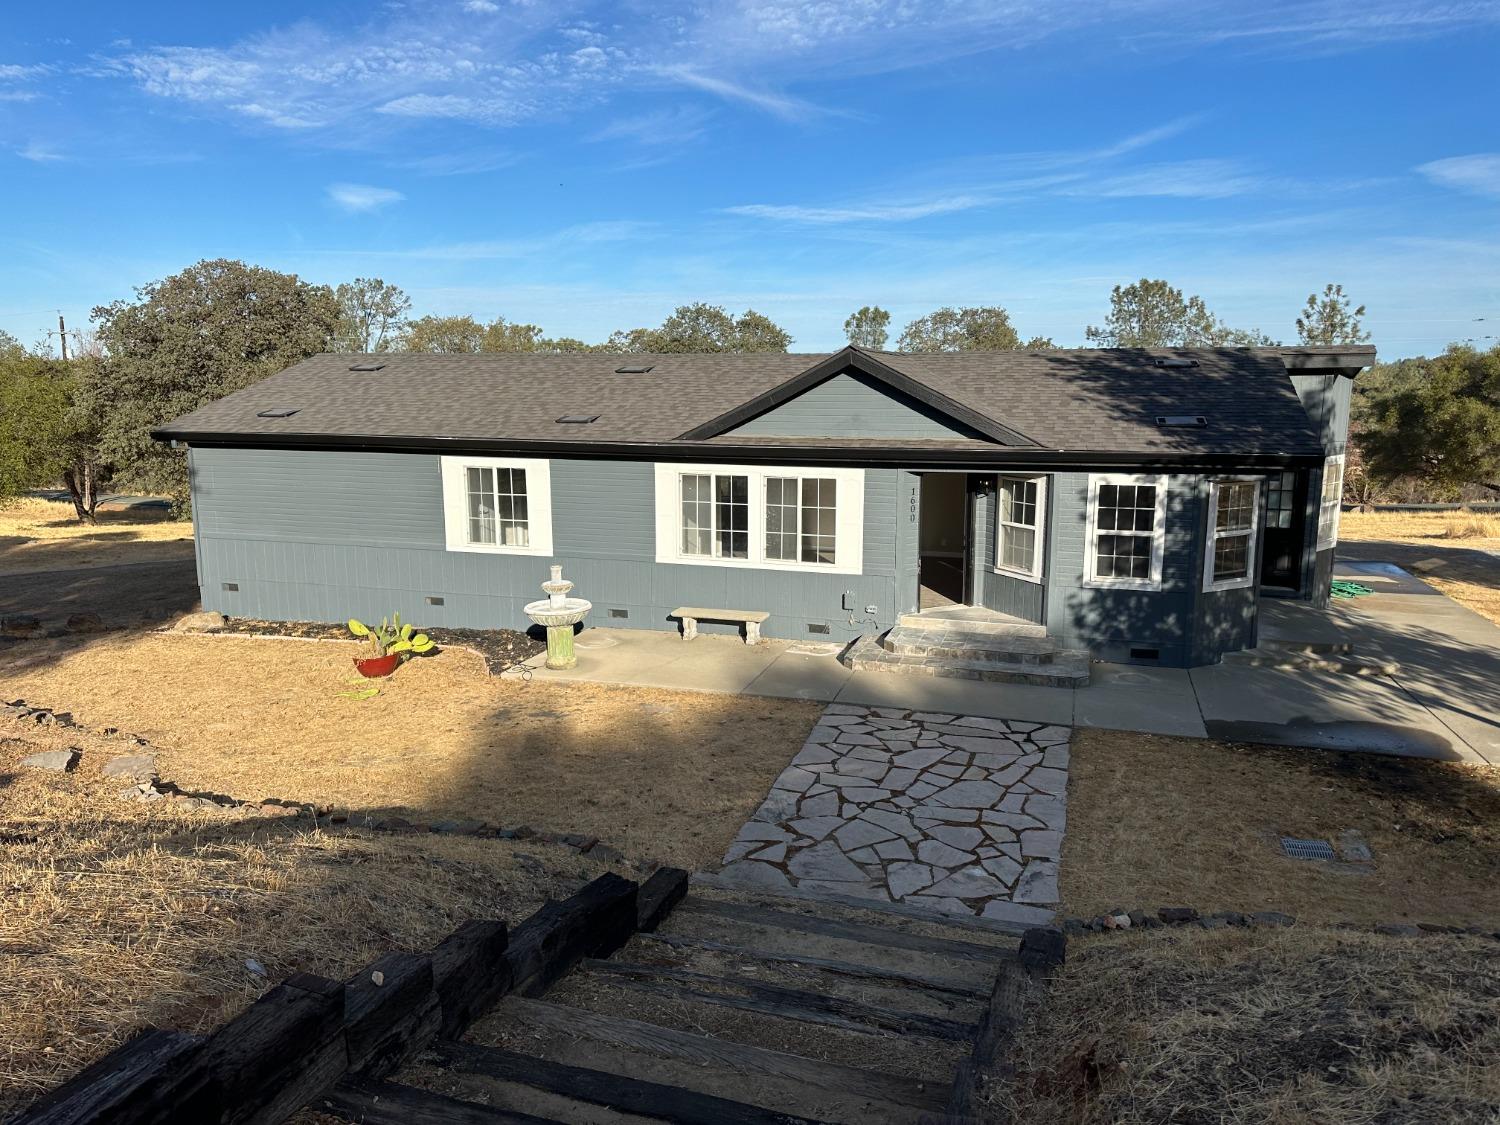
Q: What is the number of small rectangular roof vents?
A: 6